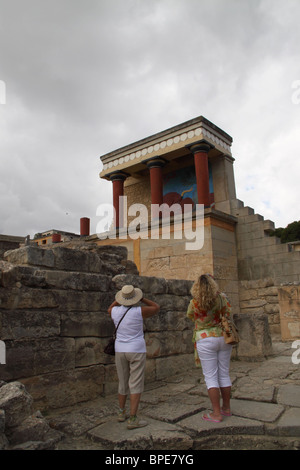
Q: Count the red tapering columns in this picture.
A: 3